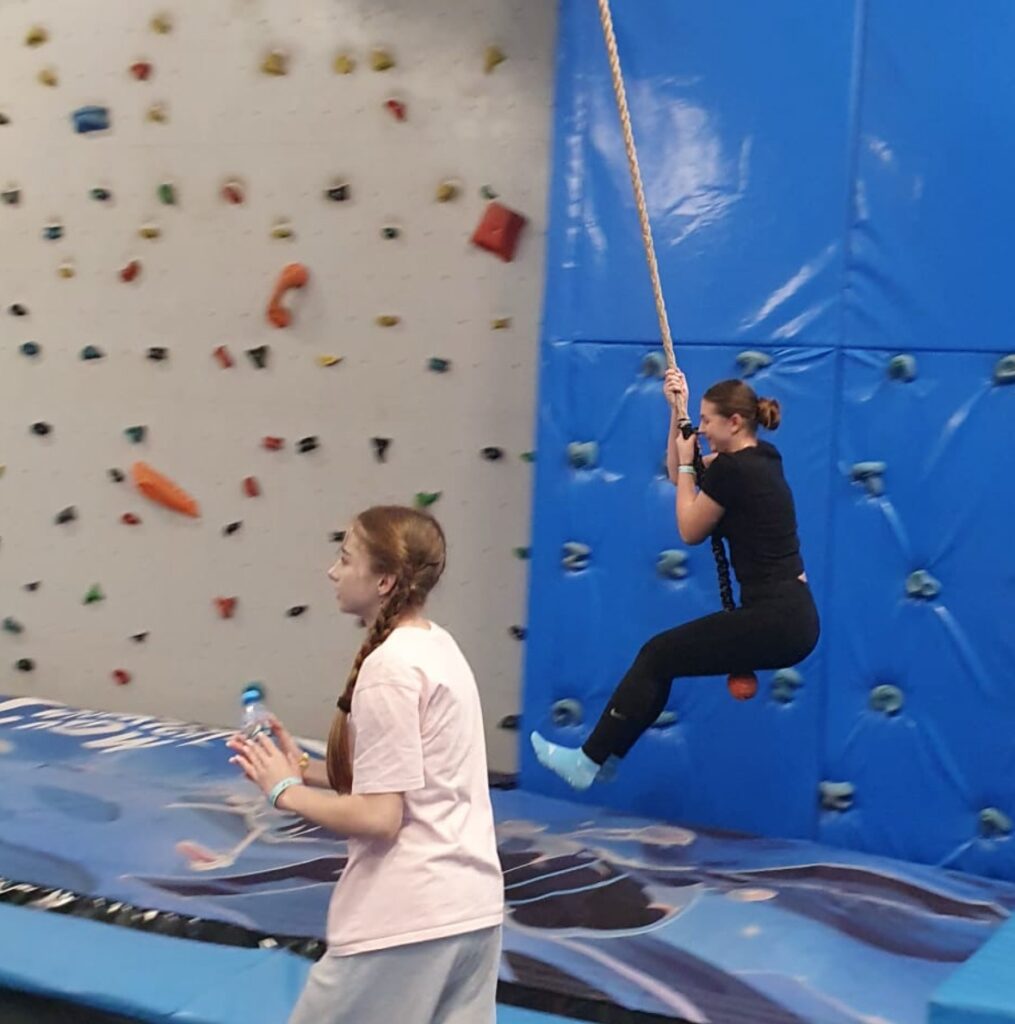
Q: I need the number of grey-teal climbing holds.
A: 15